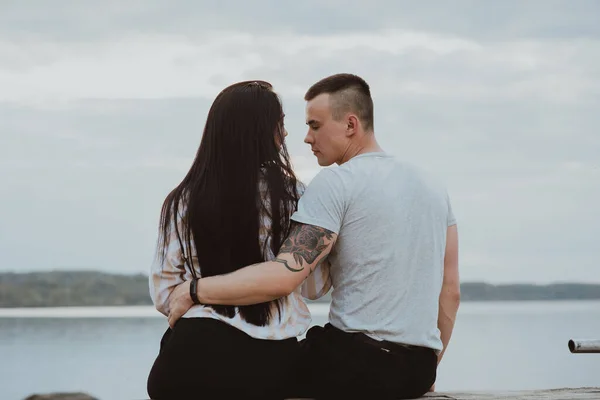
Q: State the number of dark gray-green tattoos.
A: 1